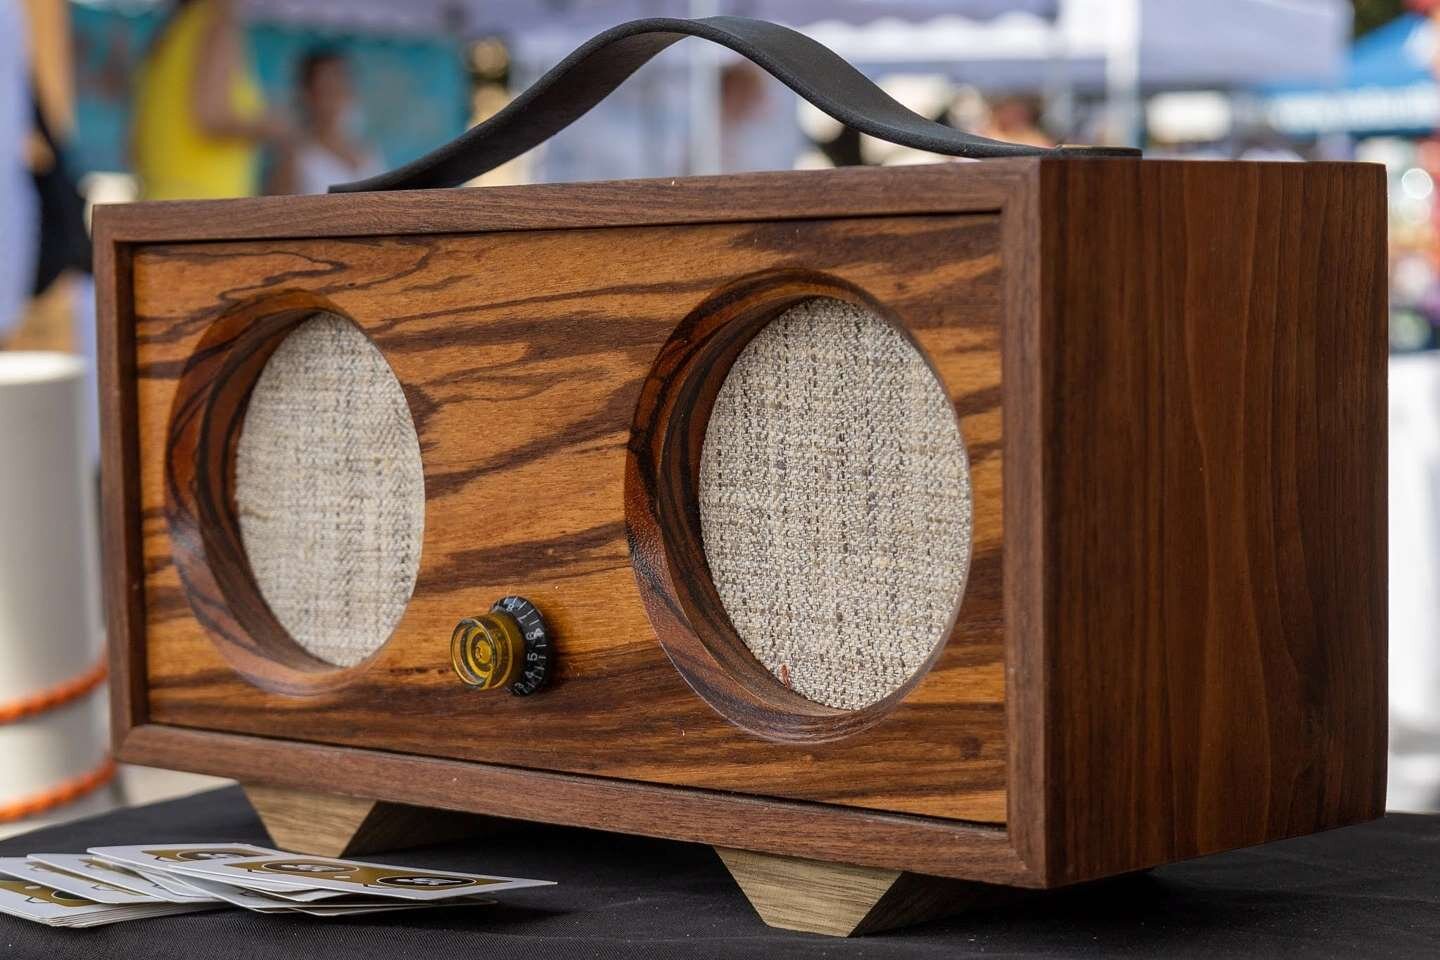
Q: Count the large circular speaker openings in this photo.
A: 2